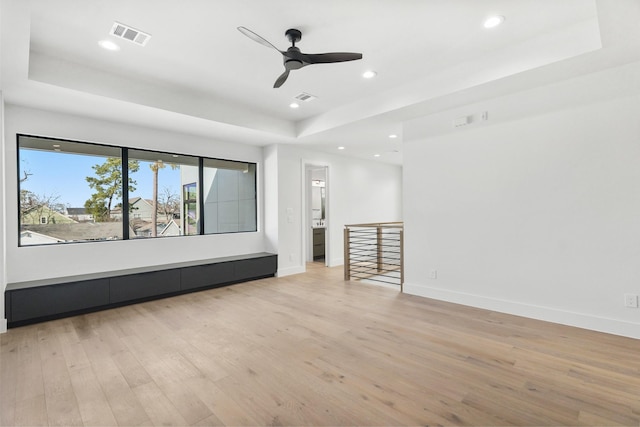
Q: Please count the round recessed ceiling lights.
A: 7